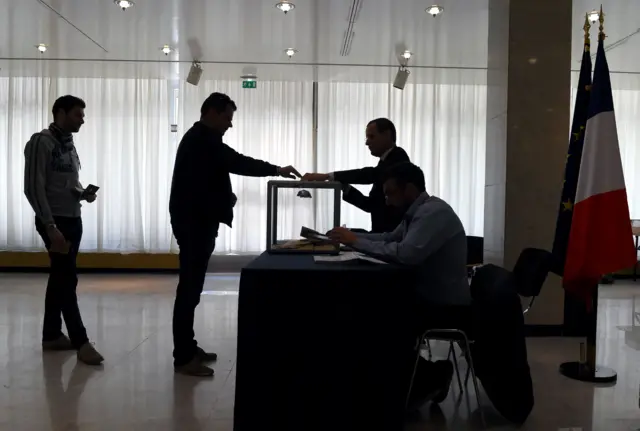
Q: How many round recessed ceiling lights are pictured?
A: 8